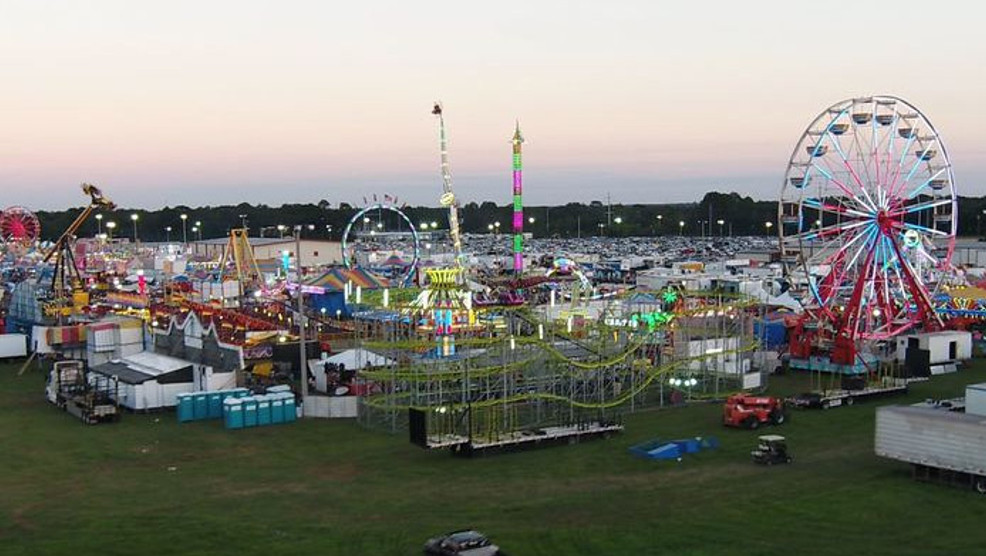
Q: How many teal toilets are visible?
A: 10